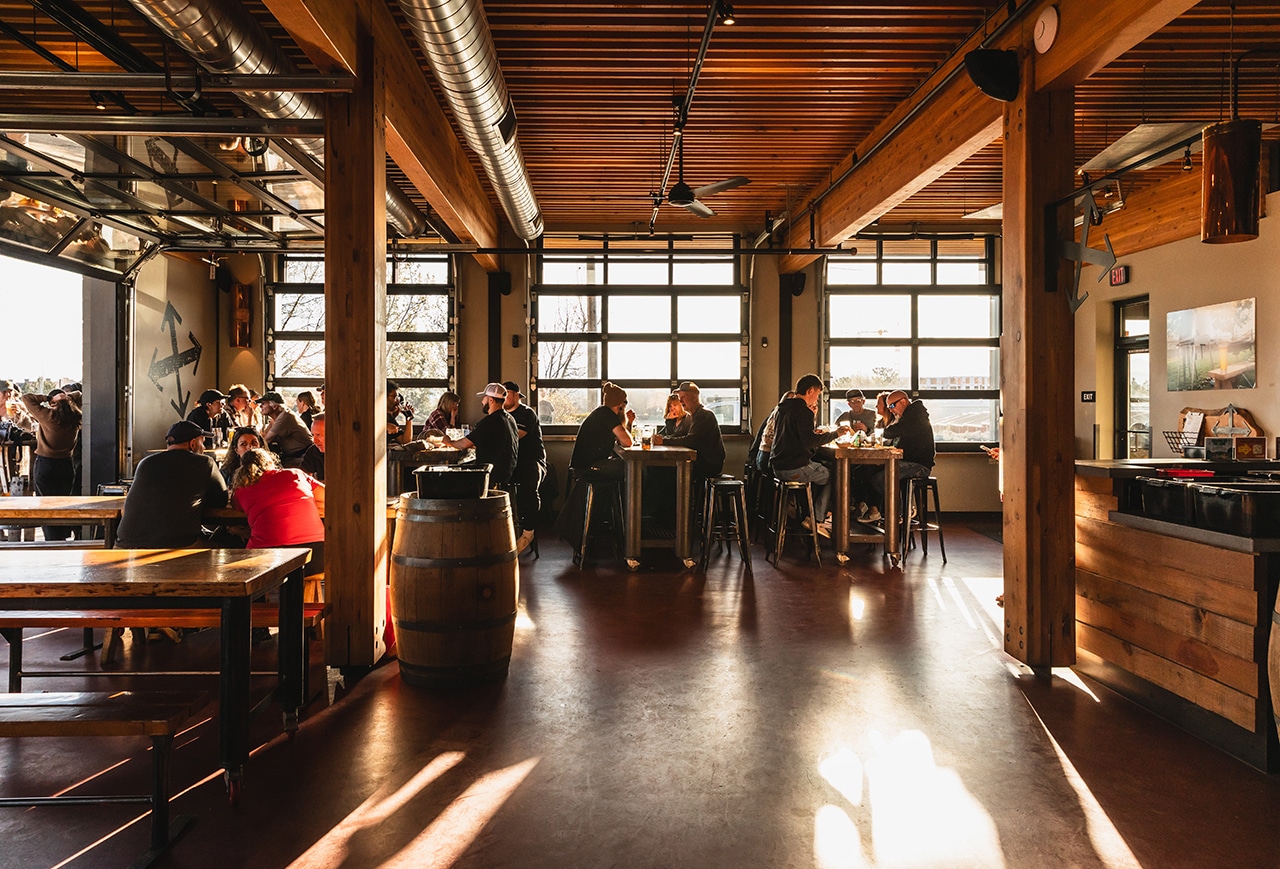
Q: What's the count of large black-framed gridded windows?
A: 3